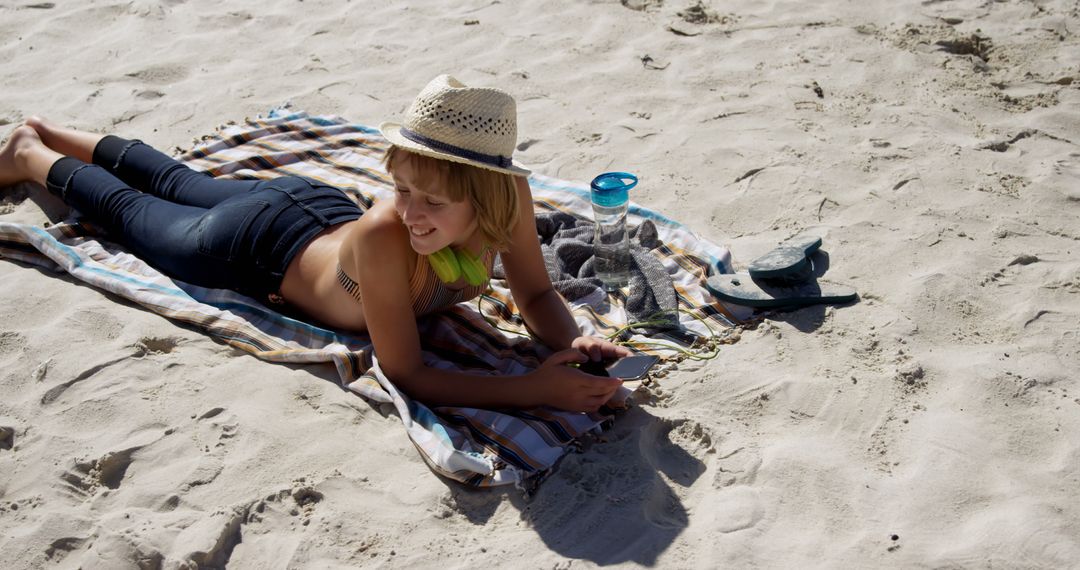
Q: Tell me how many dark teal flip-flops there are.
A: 2